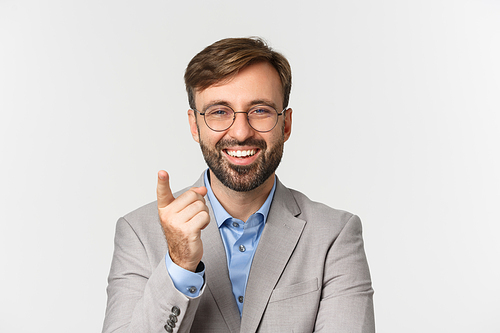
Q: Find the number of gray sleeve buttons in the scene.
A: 4